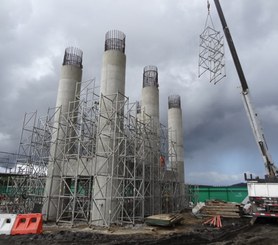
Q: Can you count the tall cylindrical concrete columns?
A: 4